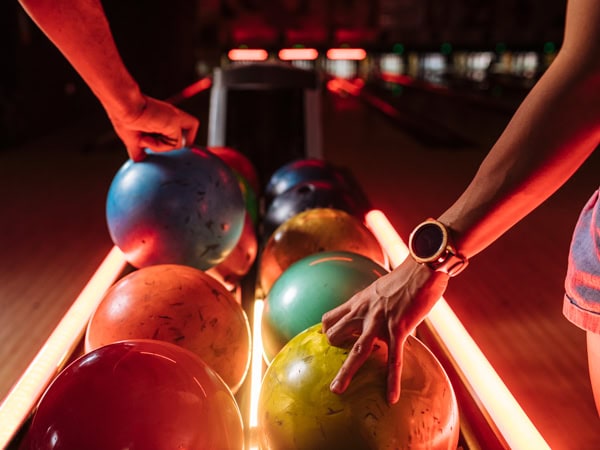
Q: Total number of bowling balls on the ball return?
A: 11